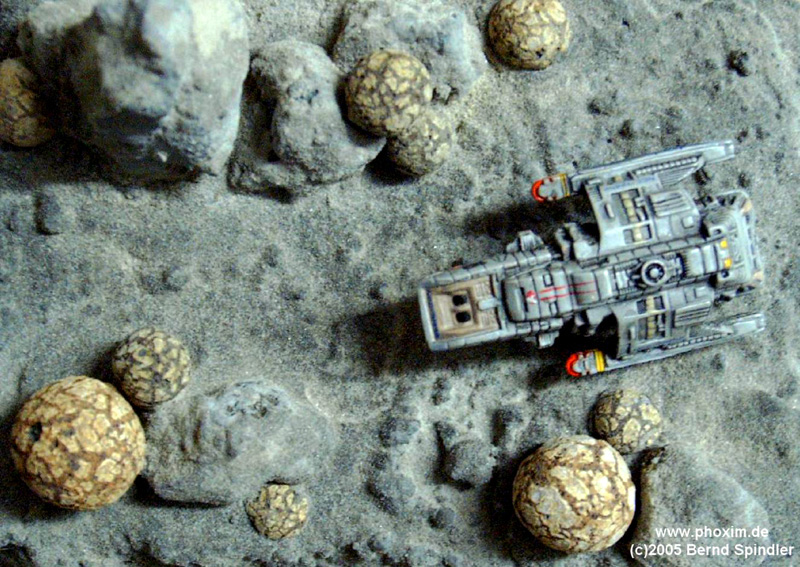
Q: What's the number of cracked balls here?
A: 9